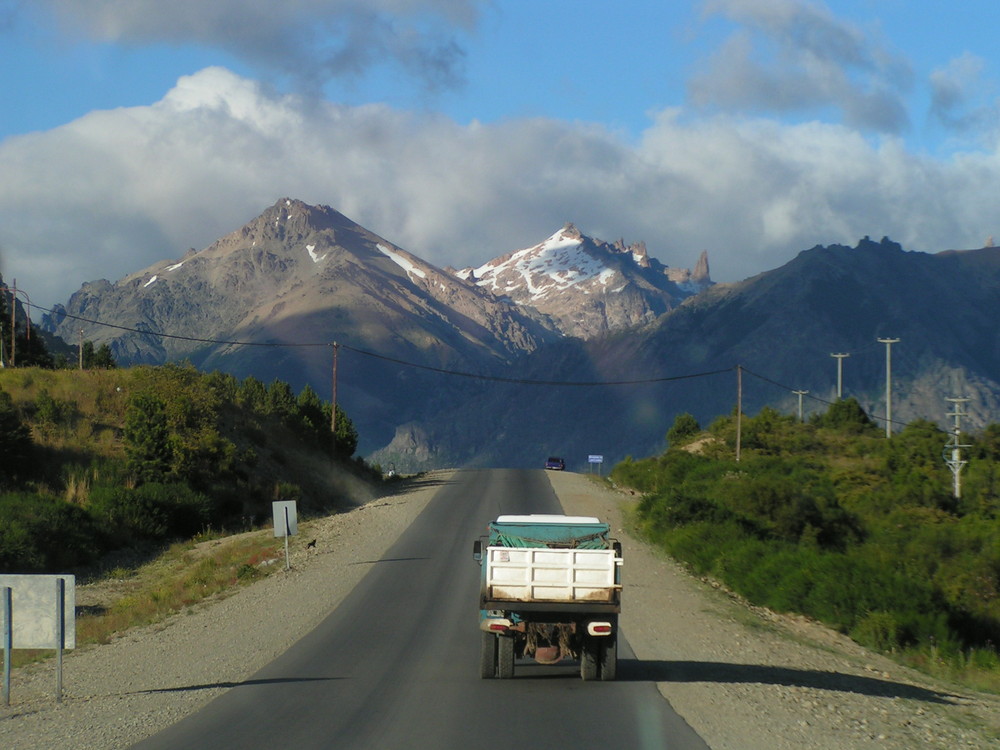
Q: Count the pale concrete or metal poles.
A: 4